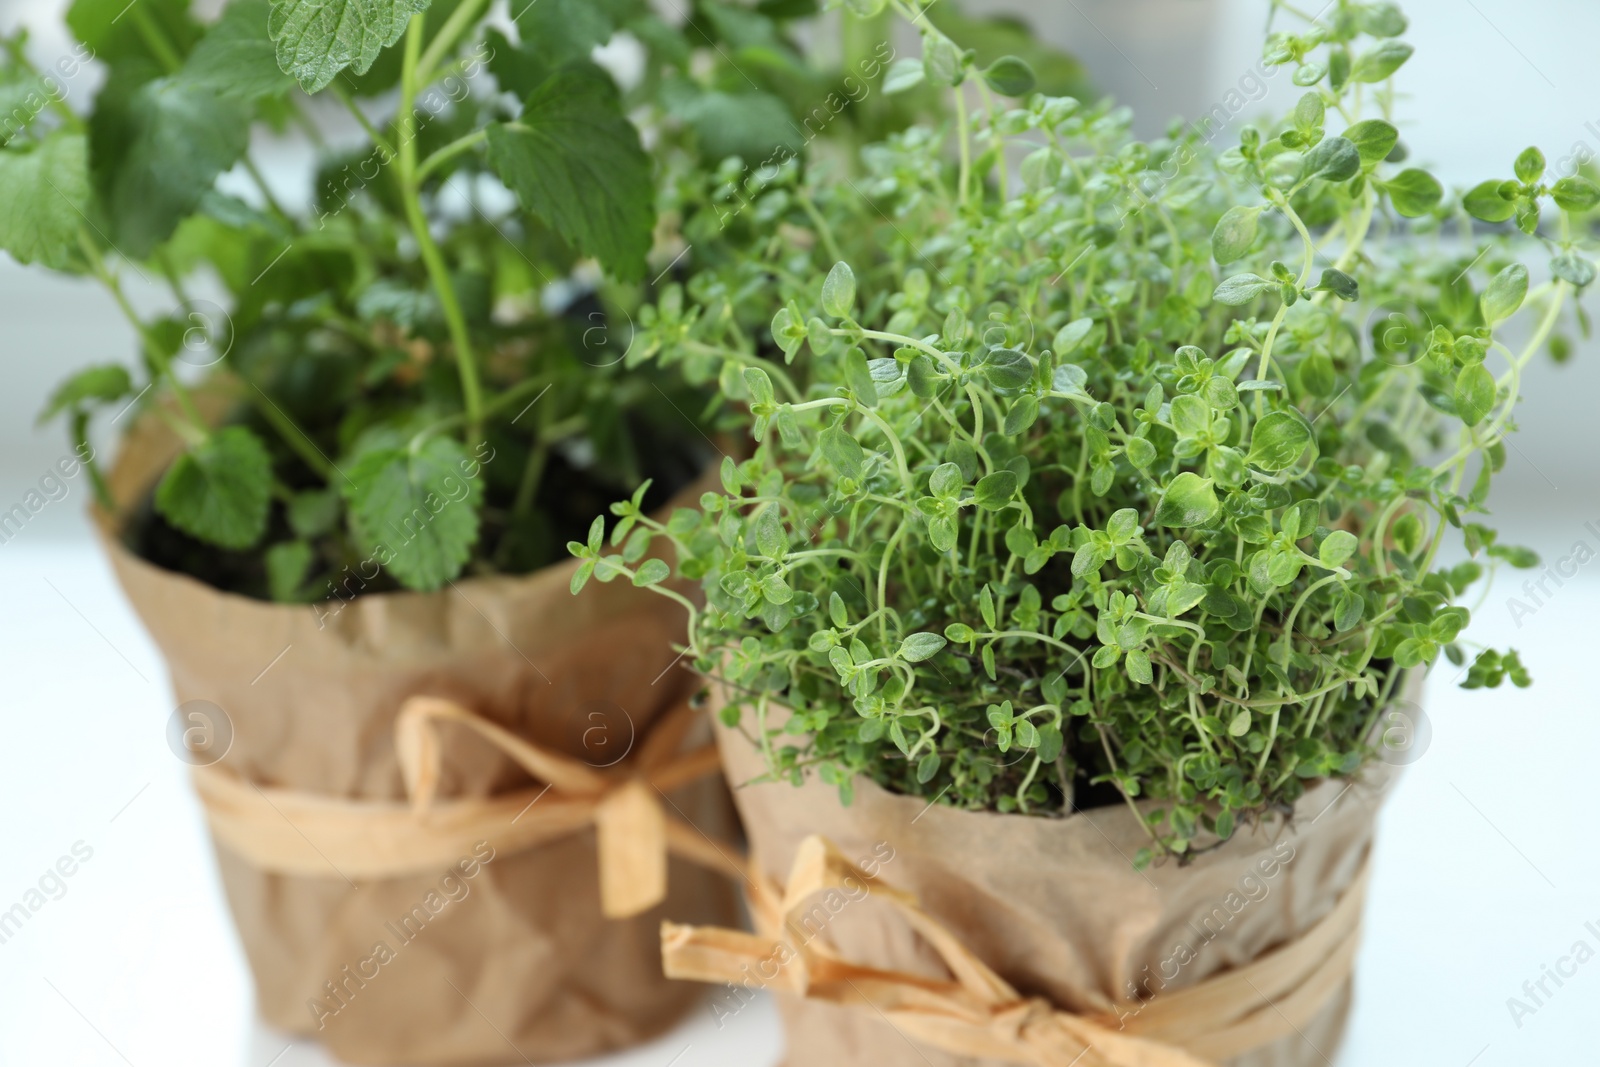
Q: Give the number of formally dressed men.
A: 0